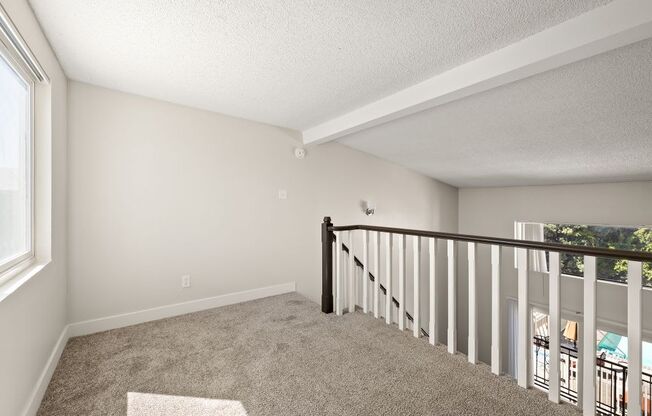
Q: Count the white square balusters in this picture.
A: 15